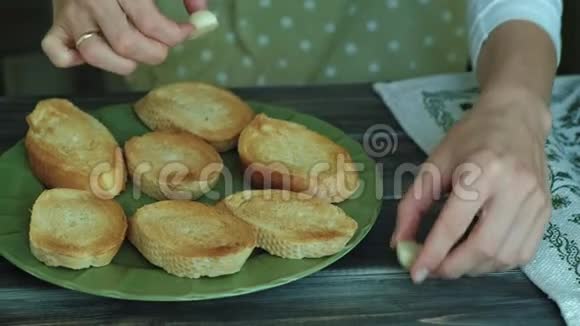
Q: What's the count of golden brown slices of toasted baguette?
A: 7